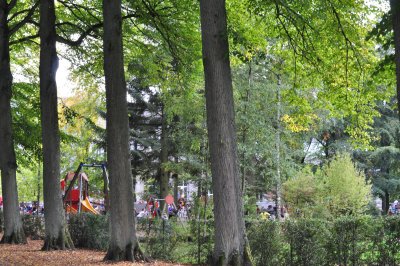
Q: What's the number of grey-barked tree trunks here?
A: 4